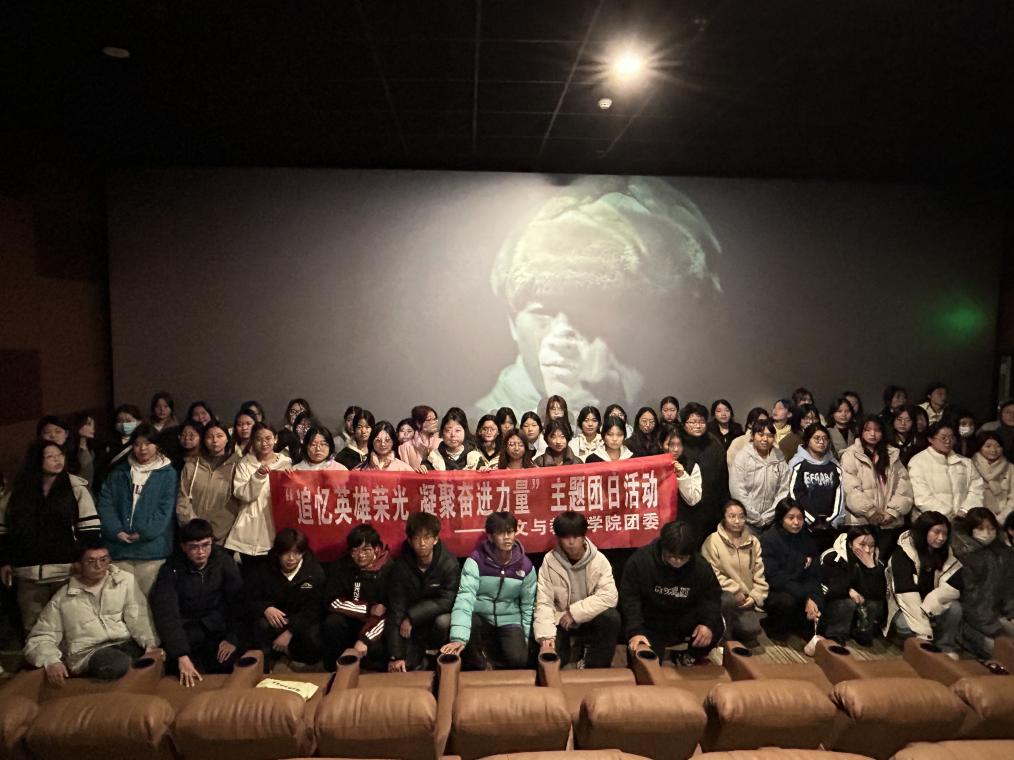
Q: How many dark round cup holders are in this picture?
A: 9